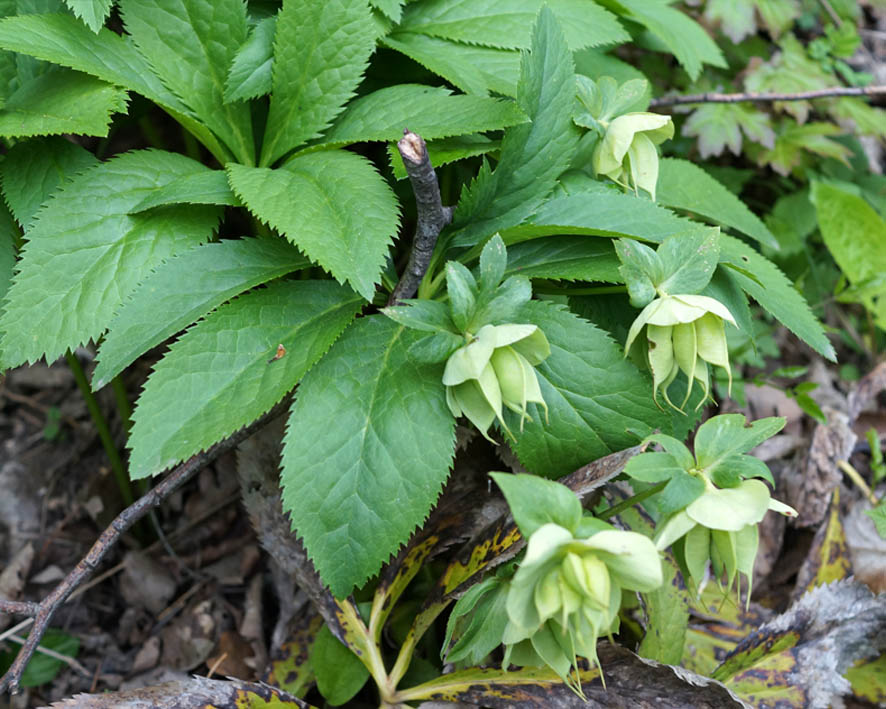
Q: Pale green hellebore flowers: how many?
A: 5